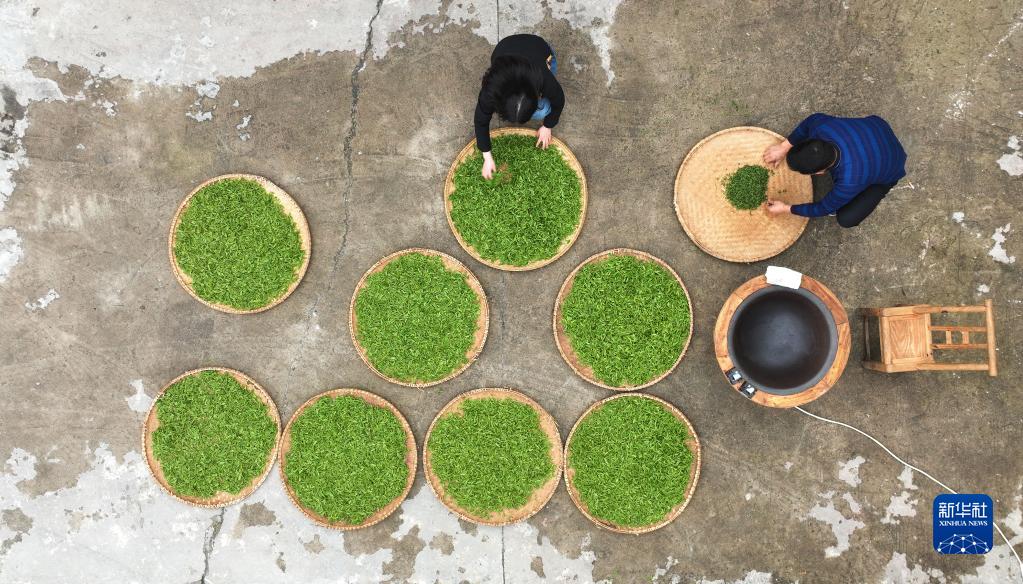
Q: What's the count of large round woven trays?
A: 9